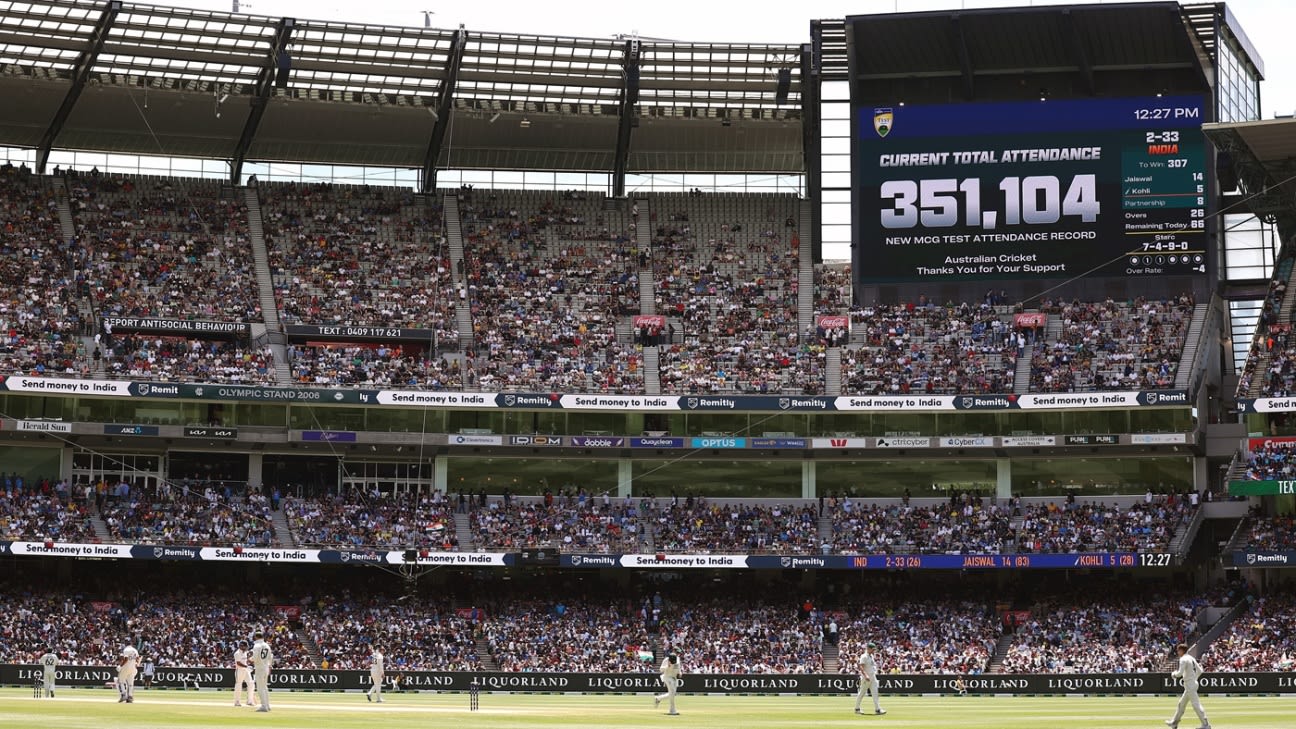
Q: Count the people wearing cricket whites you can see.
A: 8